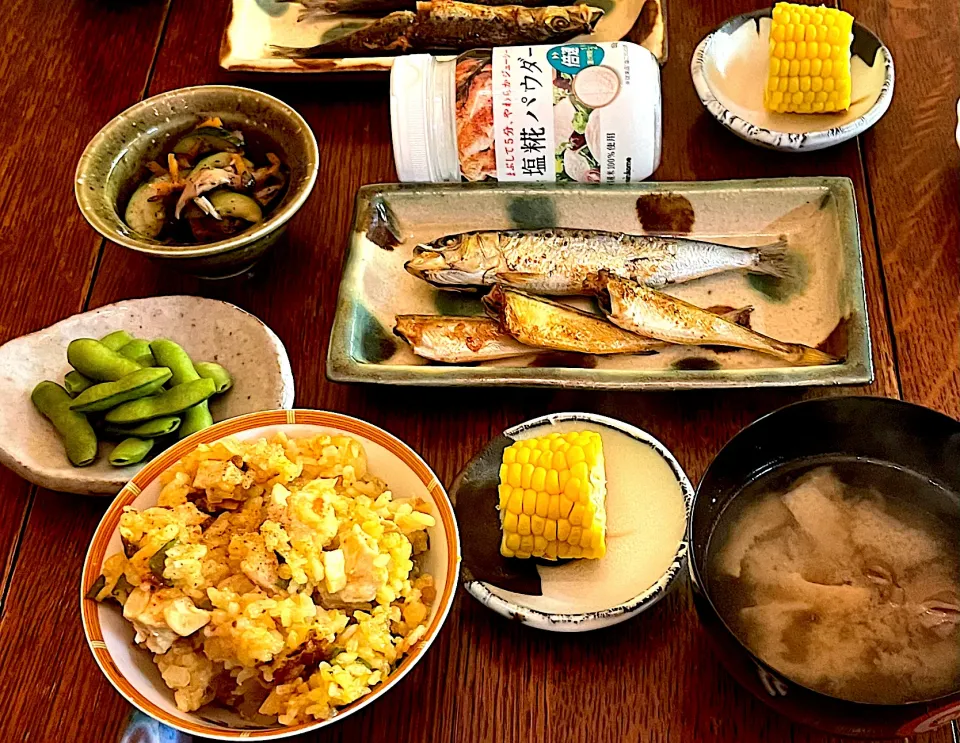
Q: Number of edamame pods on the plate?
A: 11